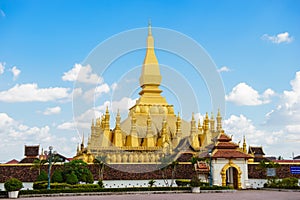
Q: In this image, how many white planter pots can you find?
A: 2